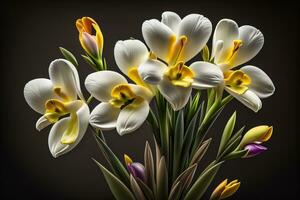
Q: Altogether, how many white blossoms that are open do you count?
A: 4